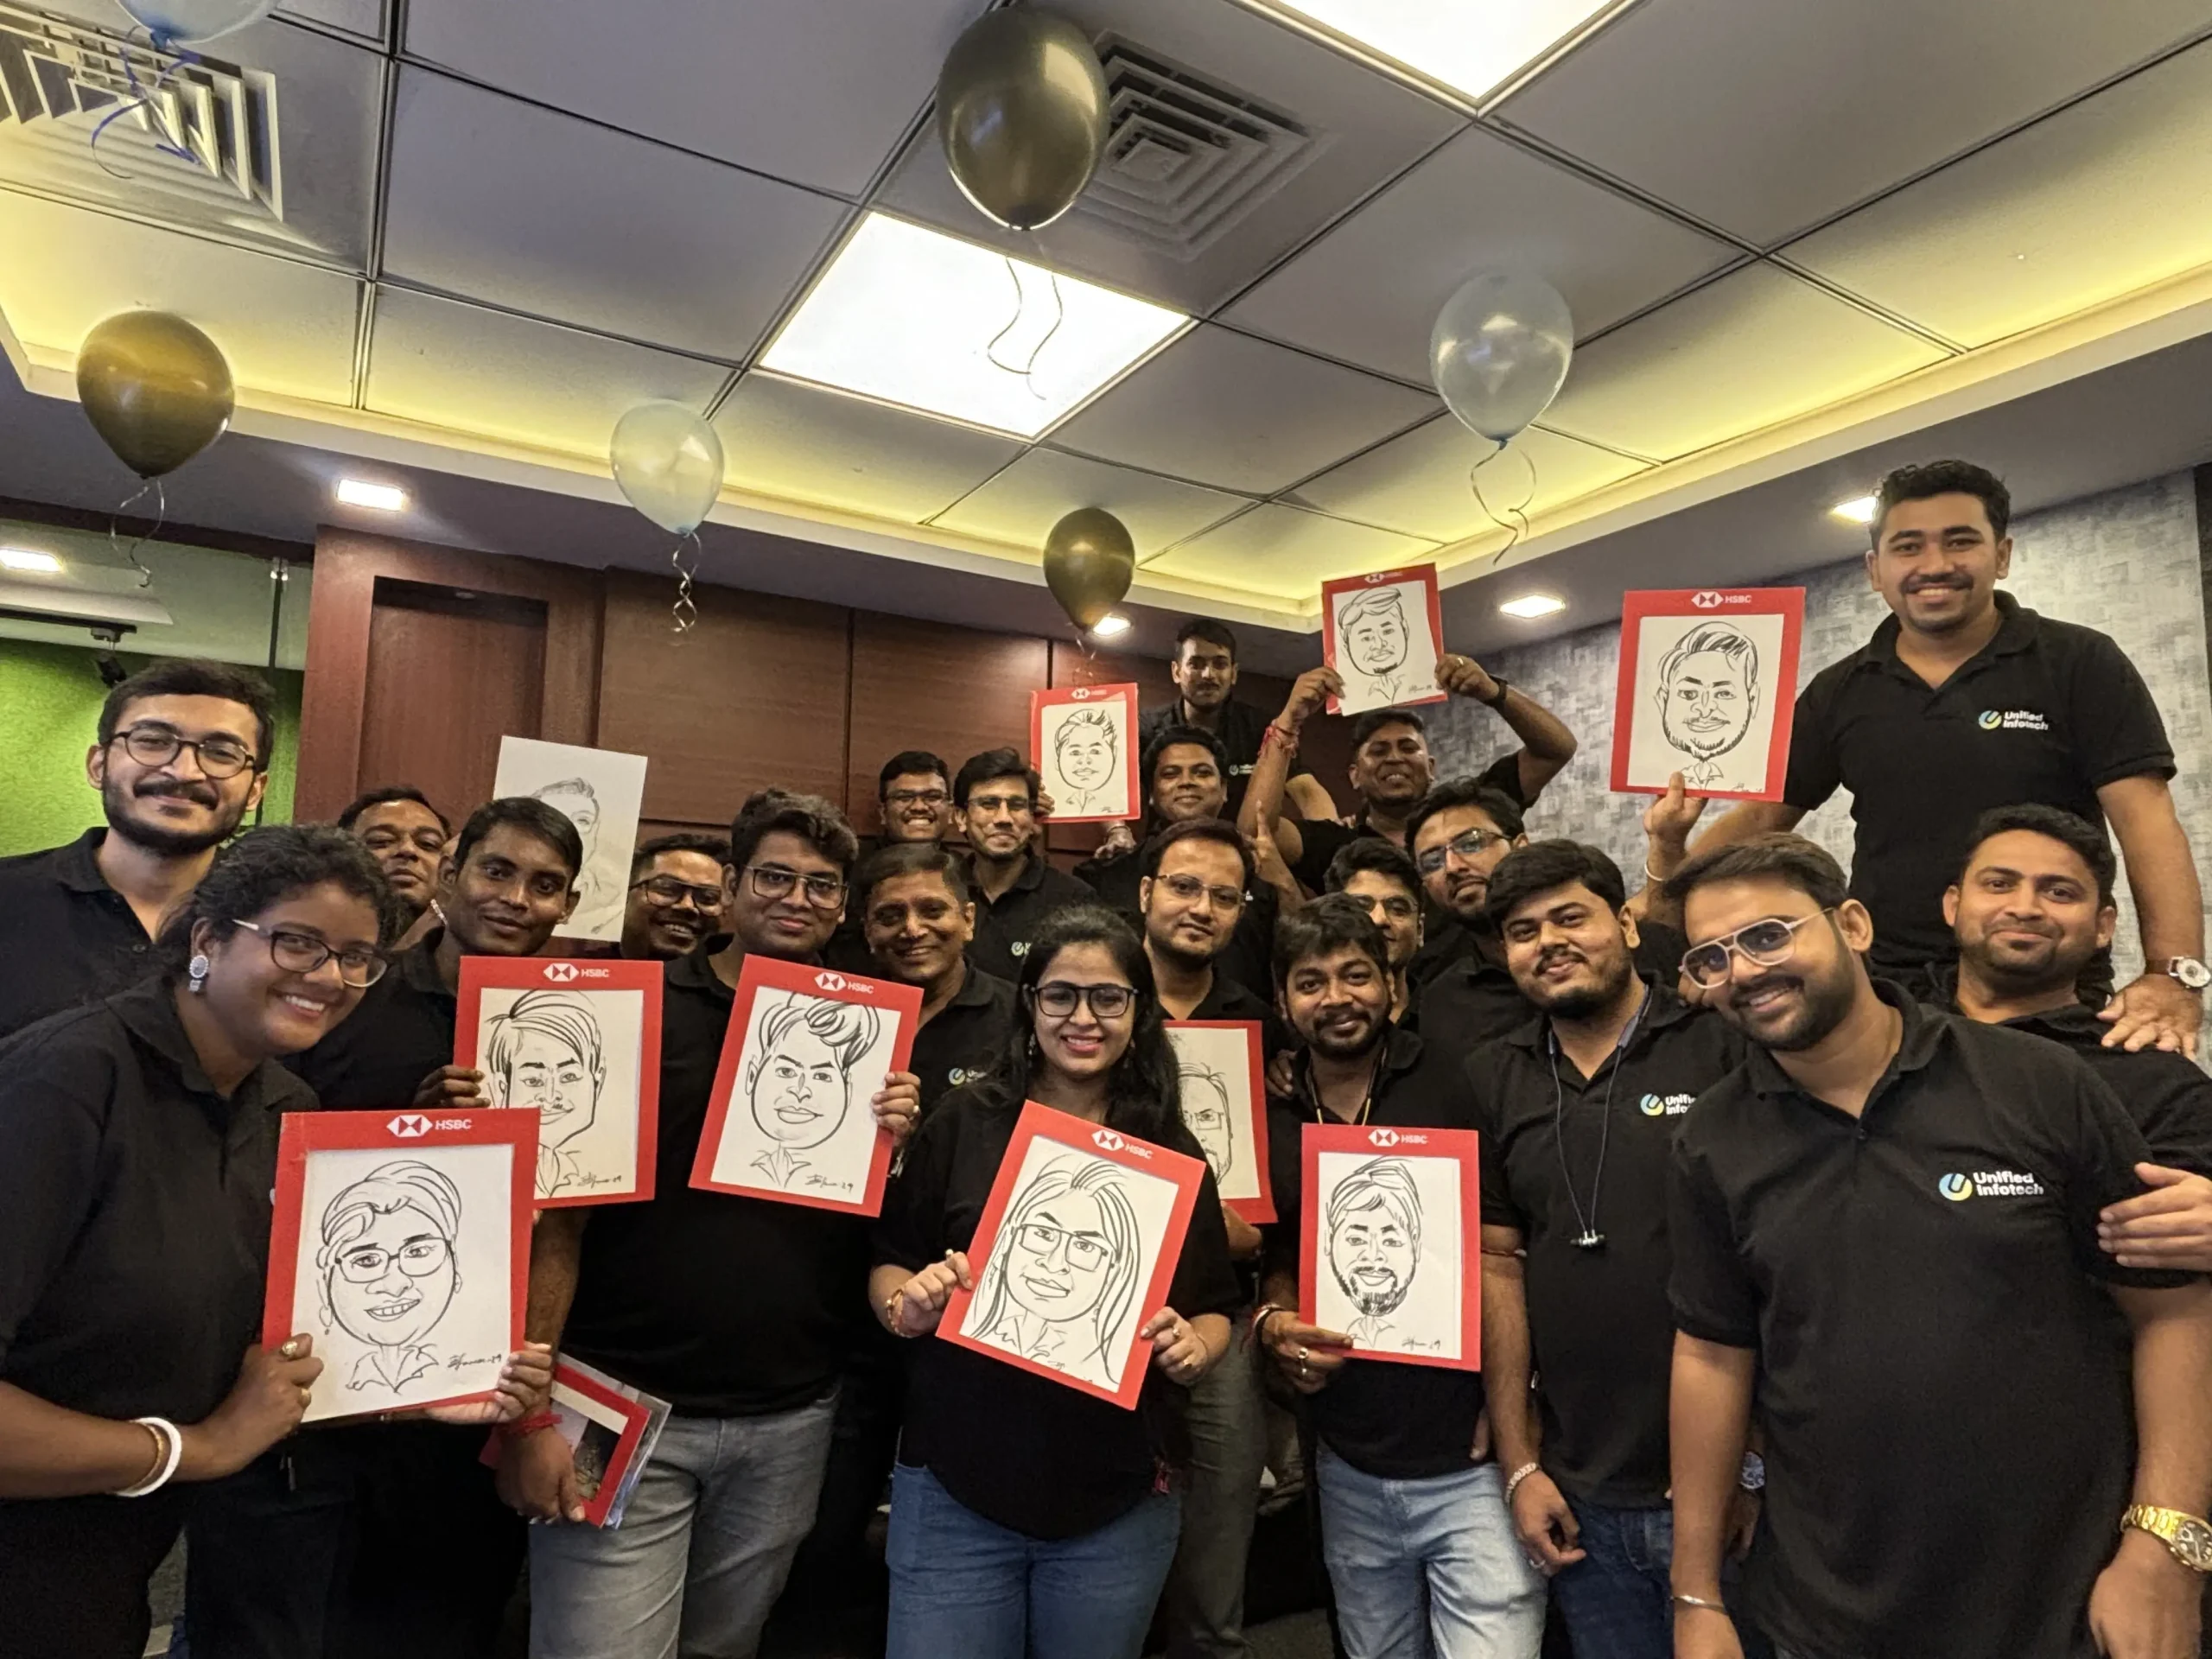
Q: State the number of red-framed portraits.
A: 9